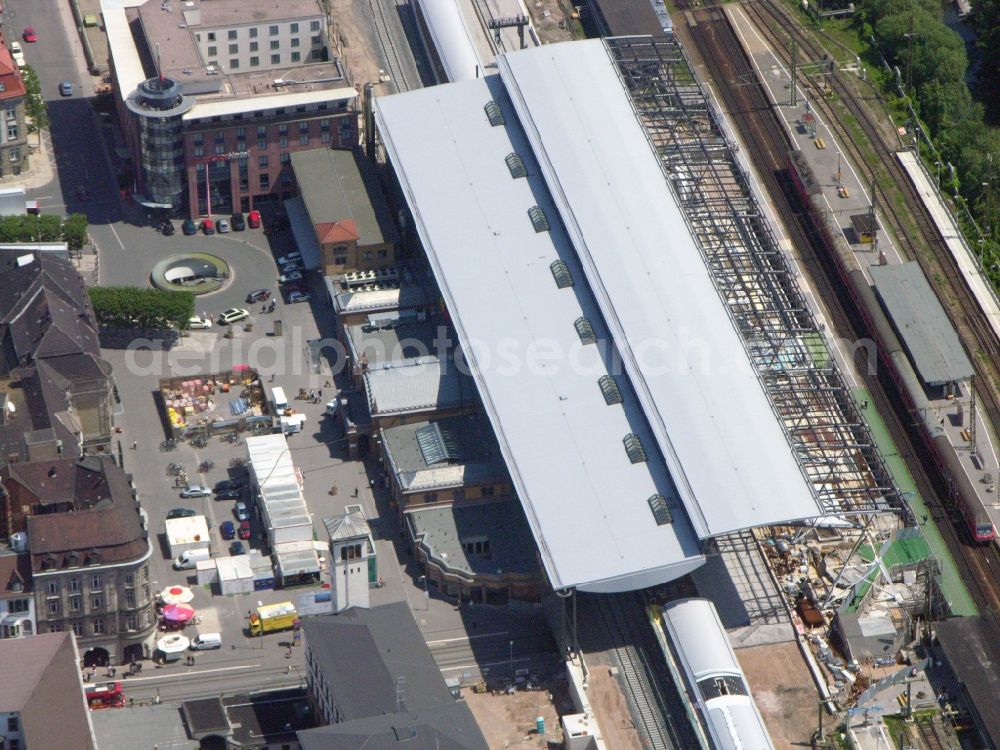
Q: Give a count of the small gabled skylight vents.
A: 8